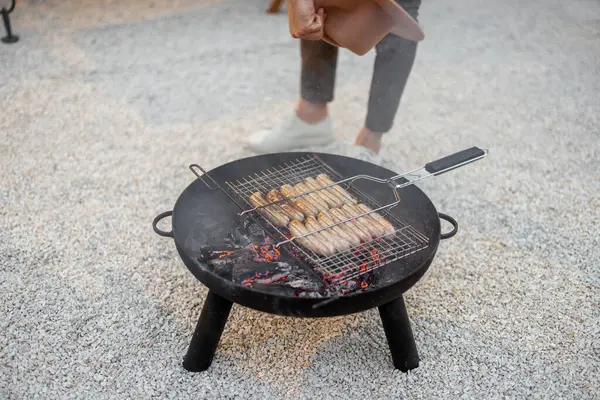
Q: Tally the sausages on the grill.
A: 12